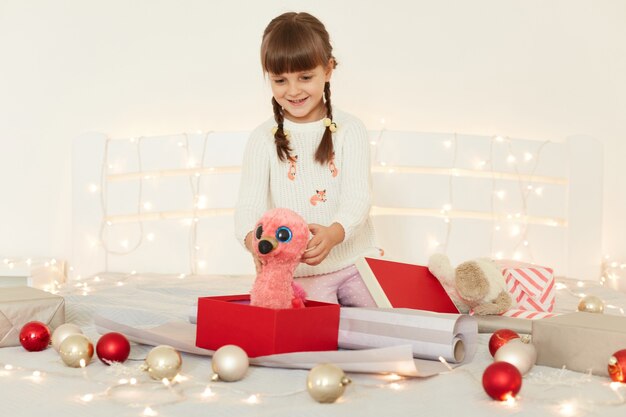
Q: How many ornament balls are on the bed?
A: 12